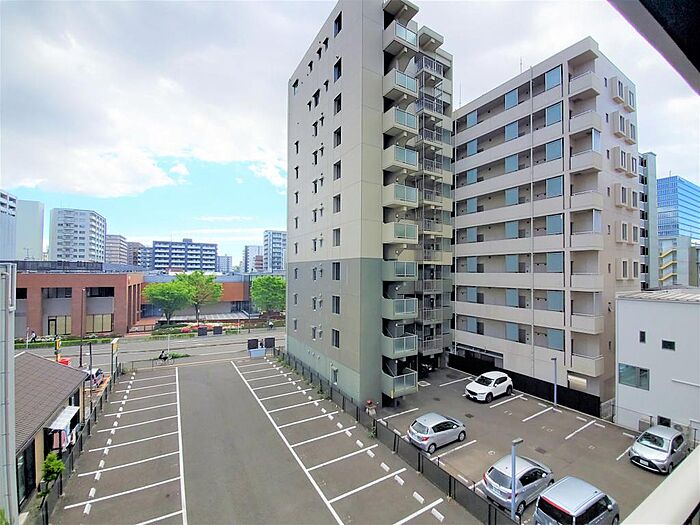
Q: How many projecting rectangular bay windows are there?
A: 12